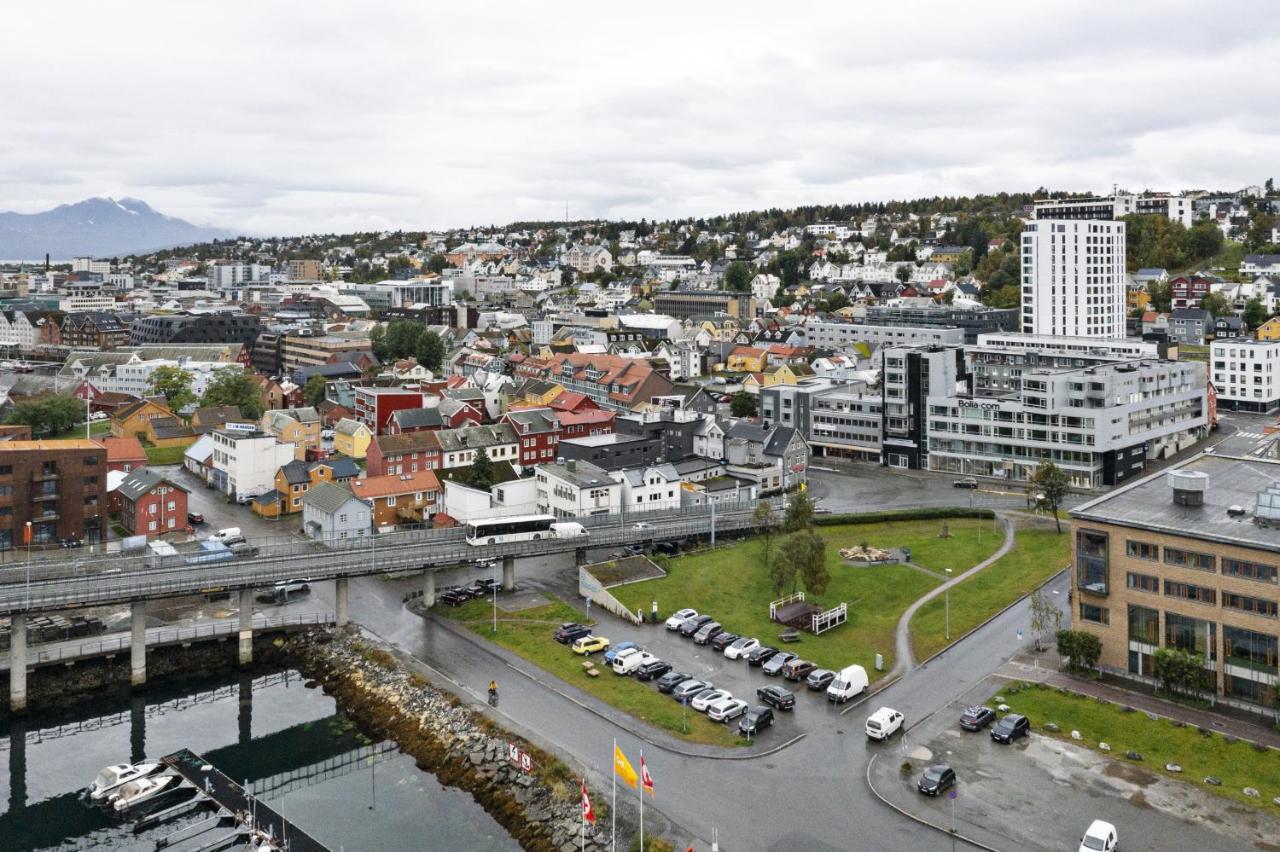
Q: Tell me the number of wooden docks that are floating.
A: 1